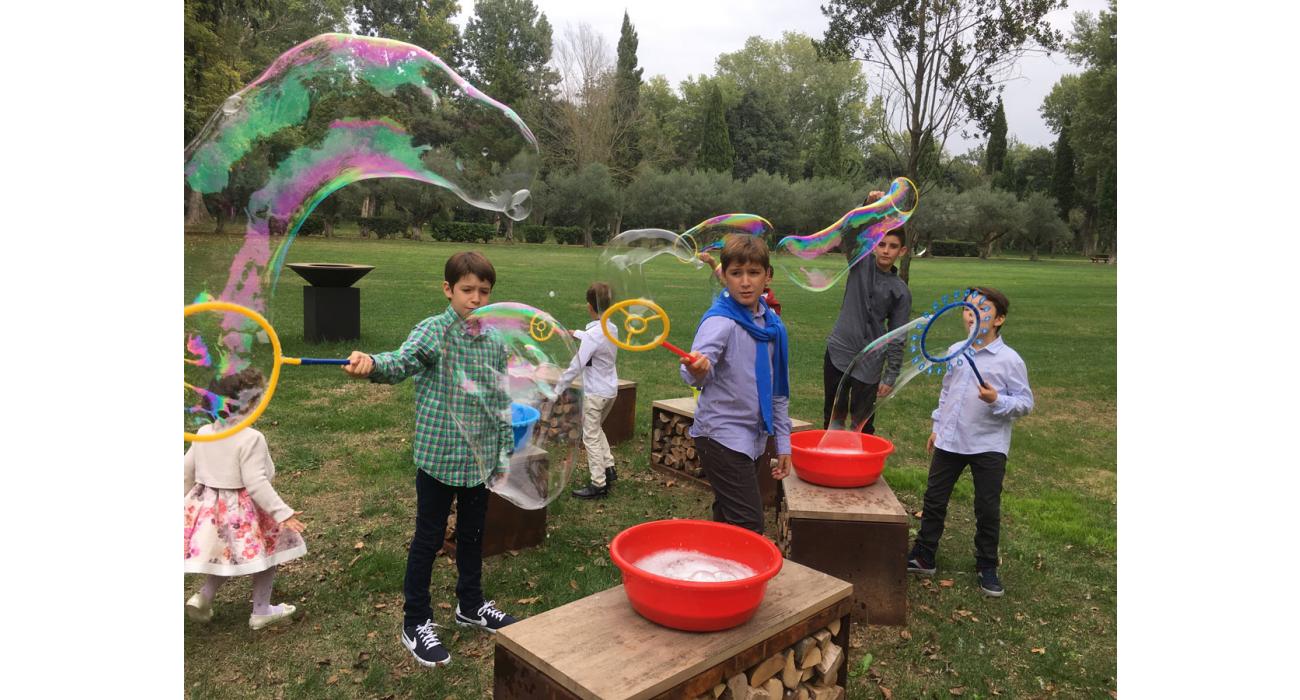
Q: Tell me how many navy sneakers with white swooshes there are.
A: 2